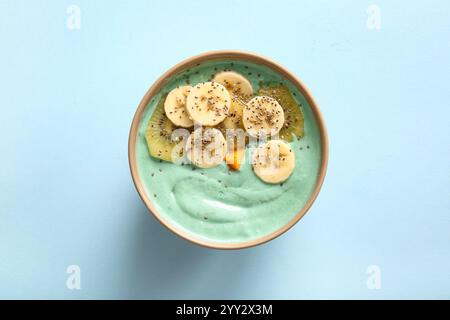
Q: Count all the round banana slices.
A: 6